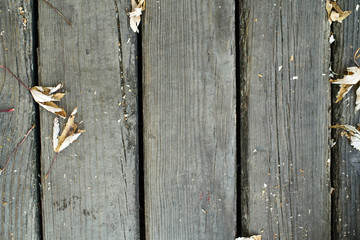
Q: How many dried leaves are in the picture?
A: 7